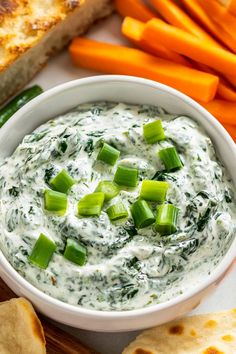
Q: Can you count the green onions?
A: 14